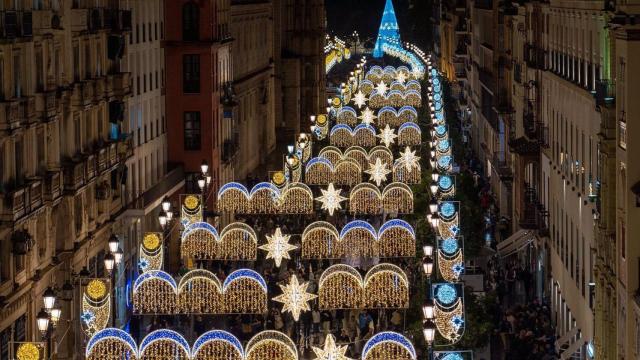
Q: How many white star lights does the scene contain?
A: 12